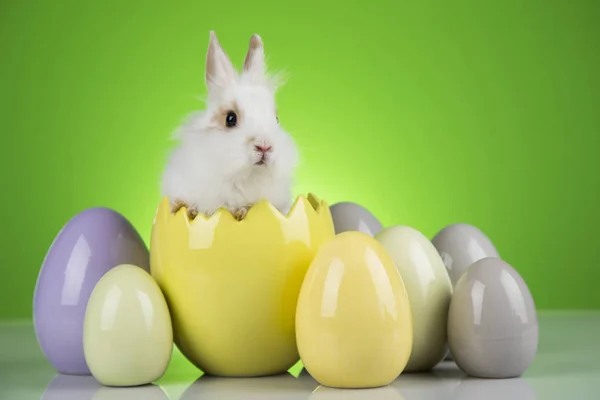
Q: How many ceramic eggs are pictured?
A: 8